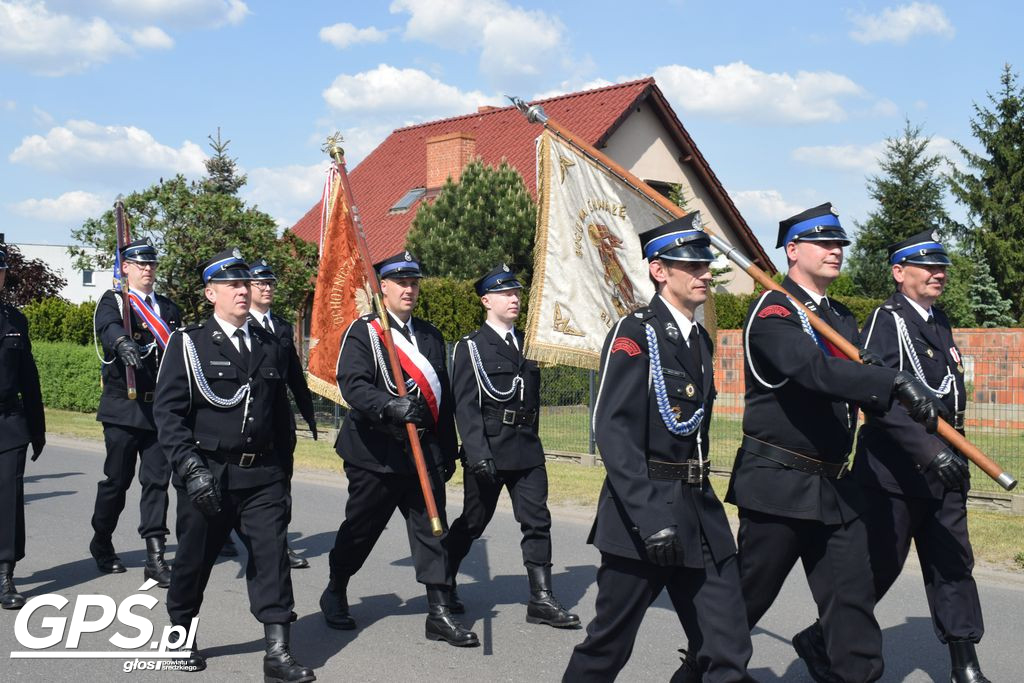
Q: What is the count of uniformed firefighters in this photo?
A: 9